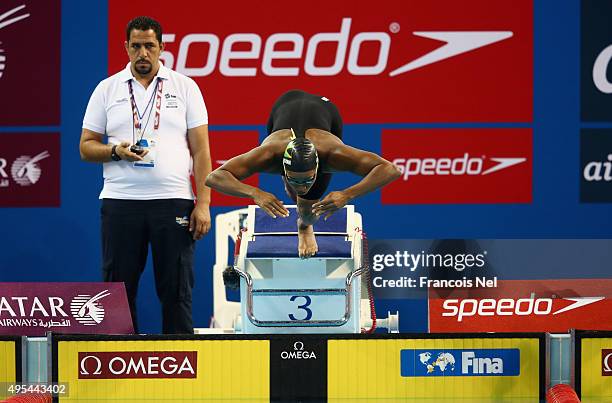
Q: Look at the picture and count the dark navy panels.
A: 2